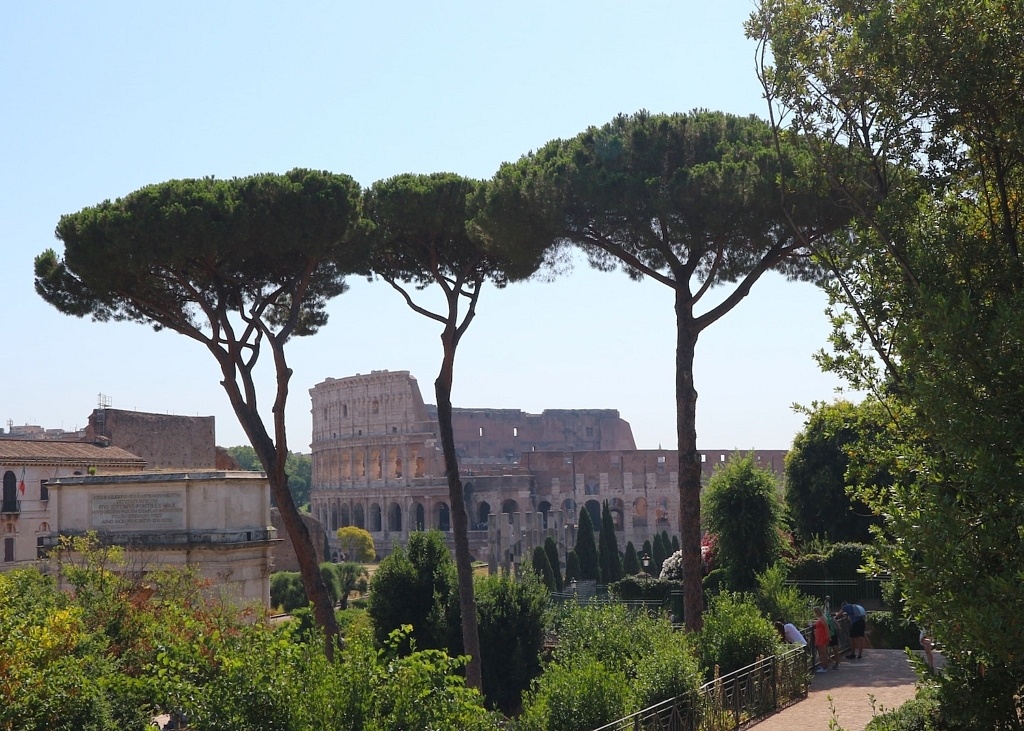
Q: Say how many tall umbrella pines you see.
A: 3